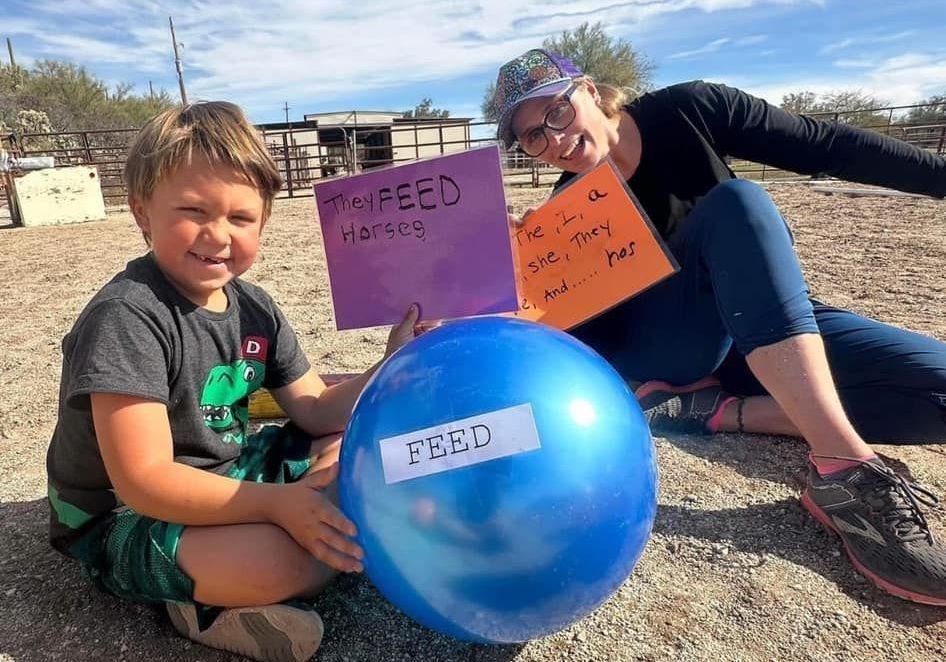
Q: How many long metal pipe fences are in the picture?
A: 1